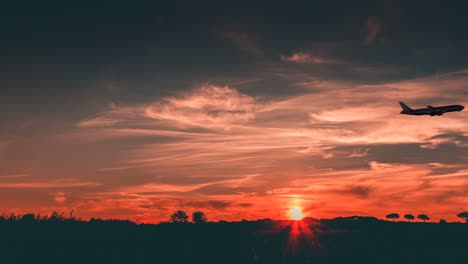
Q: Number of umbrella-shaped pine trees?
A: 4